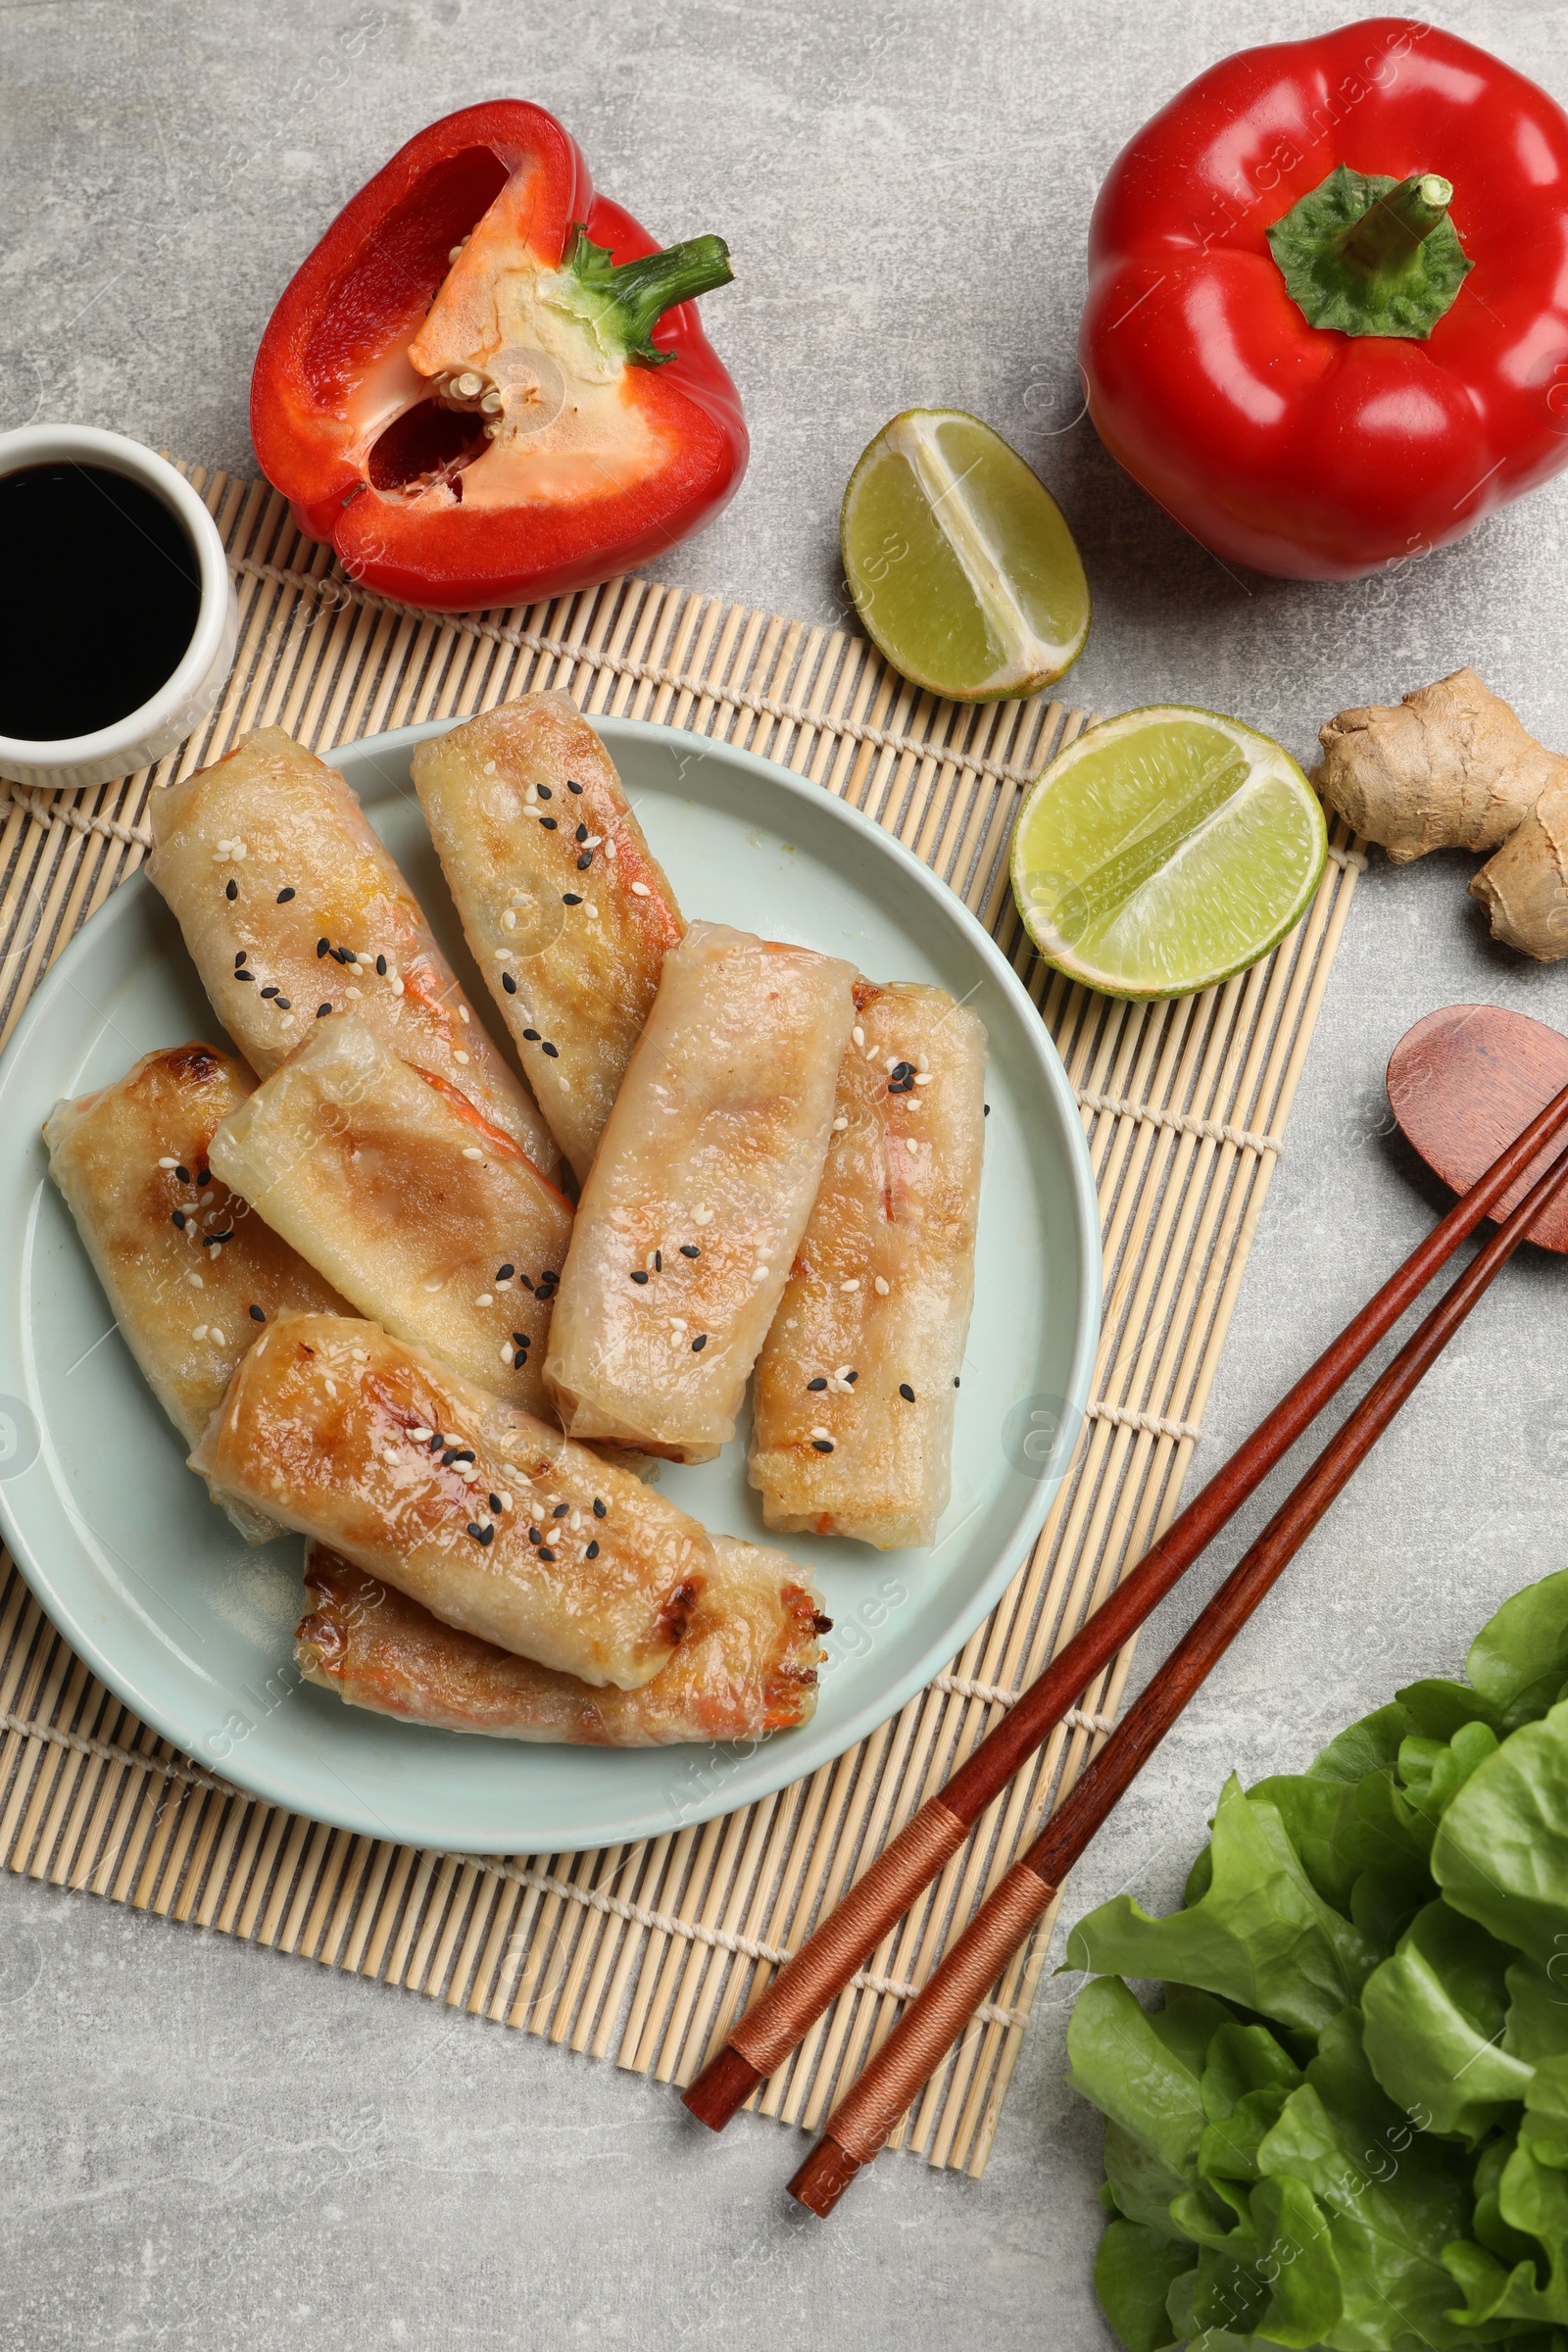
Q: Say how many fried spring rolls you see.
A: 8